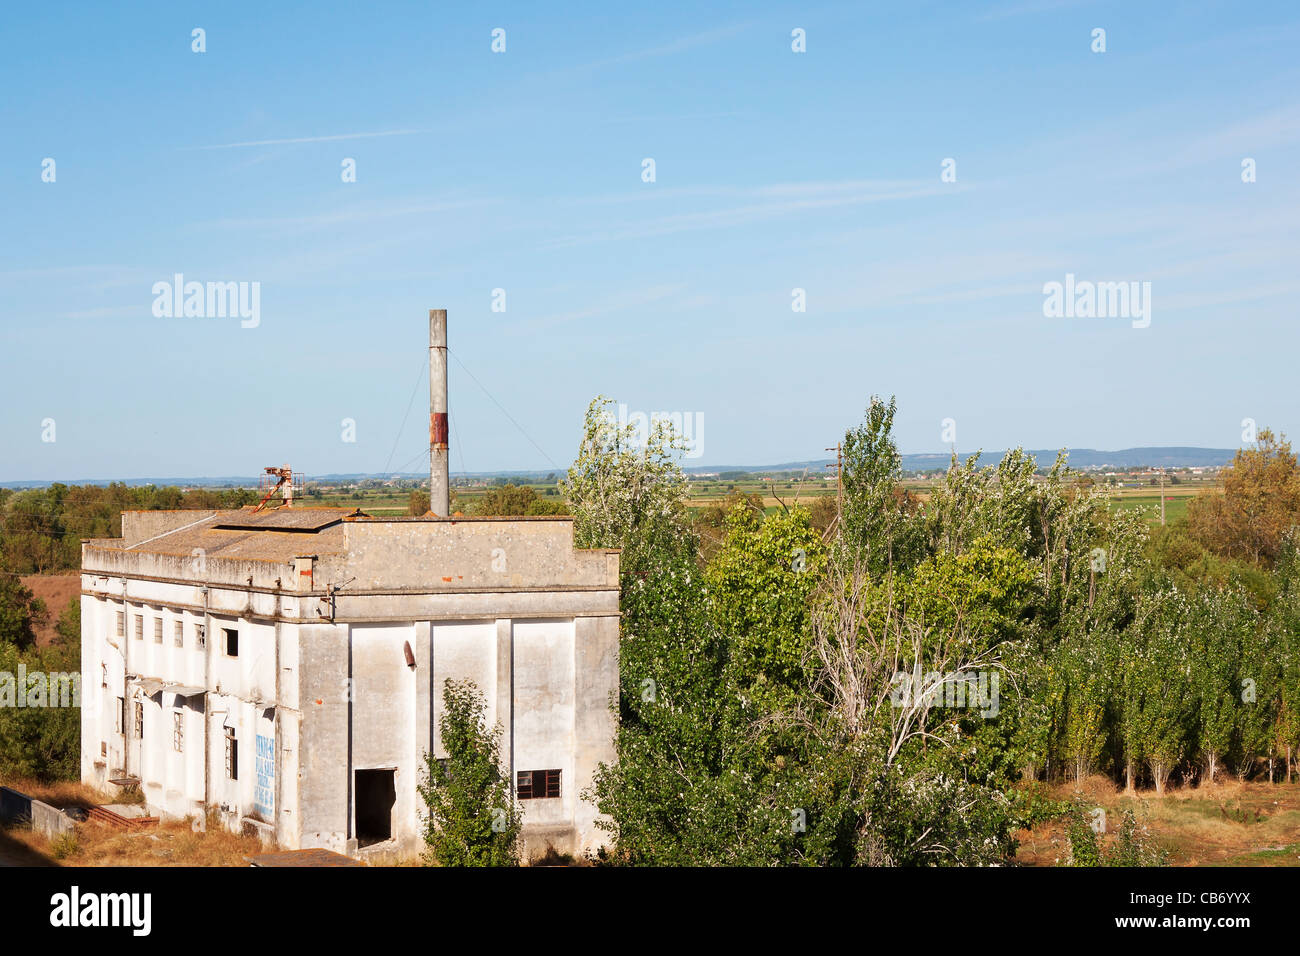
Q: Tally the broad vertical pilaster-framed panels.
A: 3